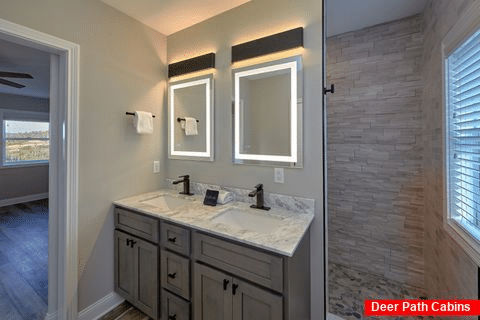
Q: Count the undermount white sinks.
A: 2